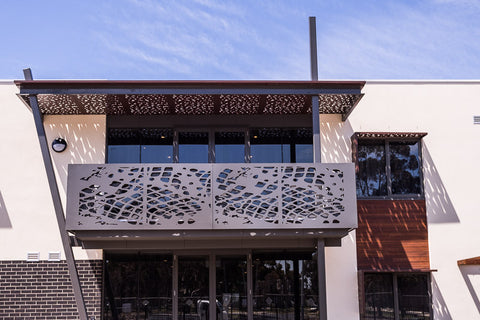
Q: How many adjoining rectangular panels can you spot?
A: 4